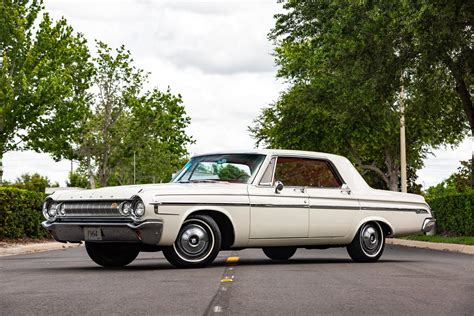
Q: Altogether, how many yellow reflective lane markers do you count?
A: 2